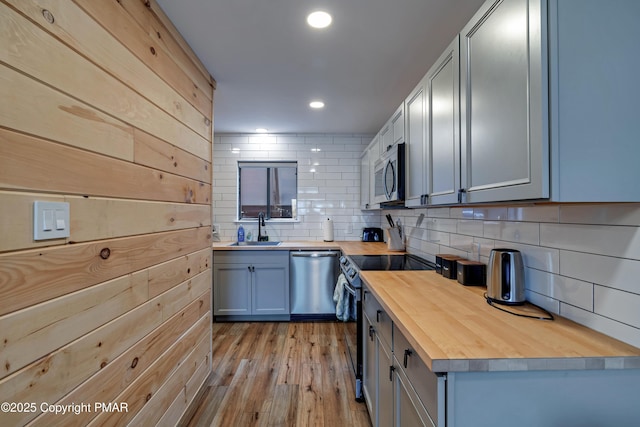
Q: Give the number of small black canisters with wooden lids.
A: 3